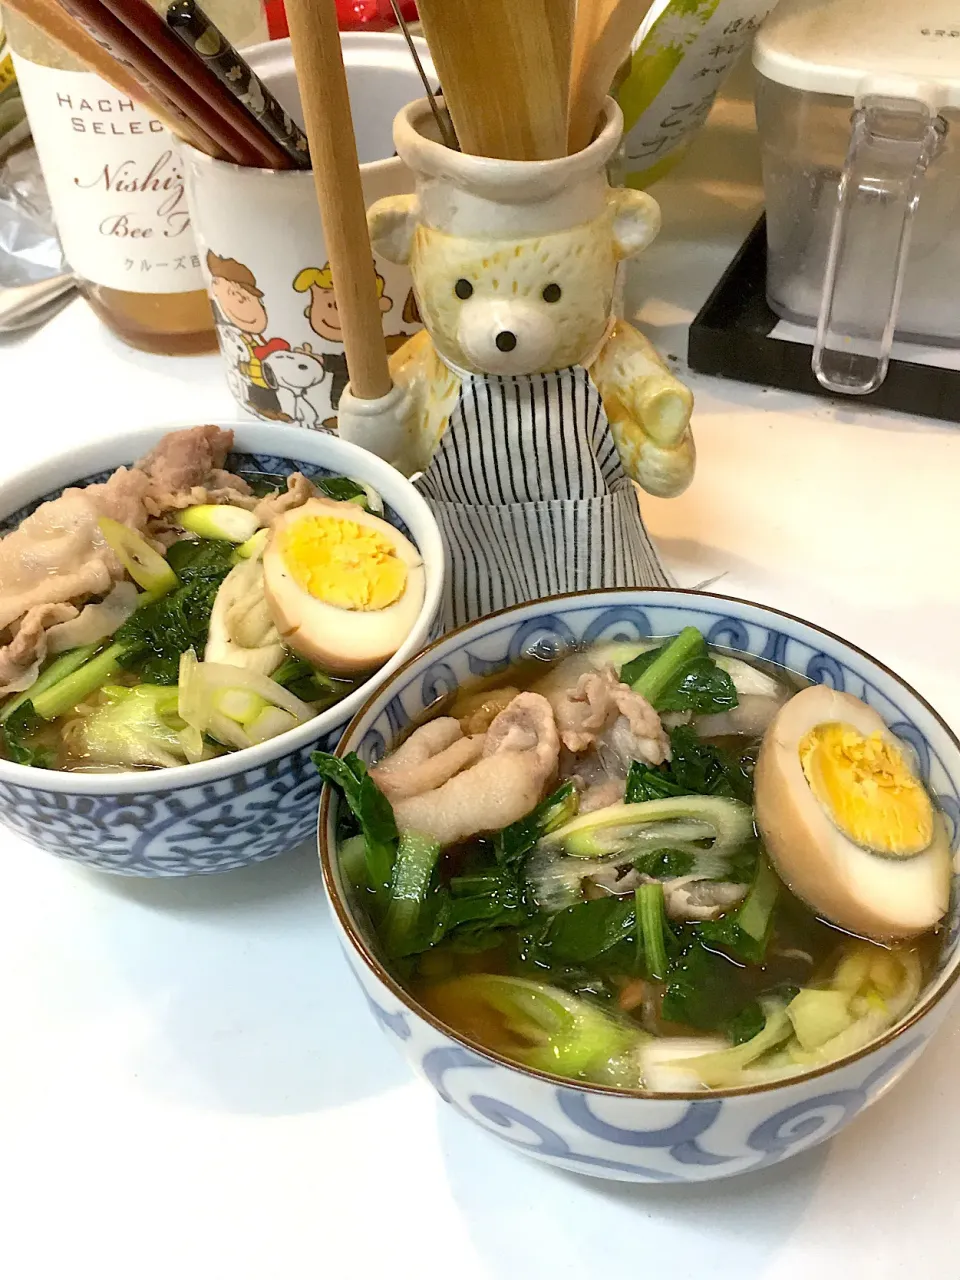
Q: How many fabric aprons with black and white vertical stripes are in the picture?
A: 1